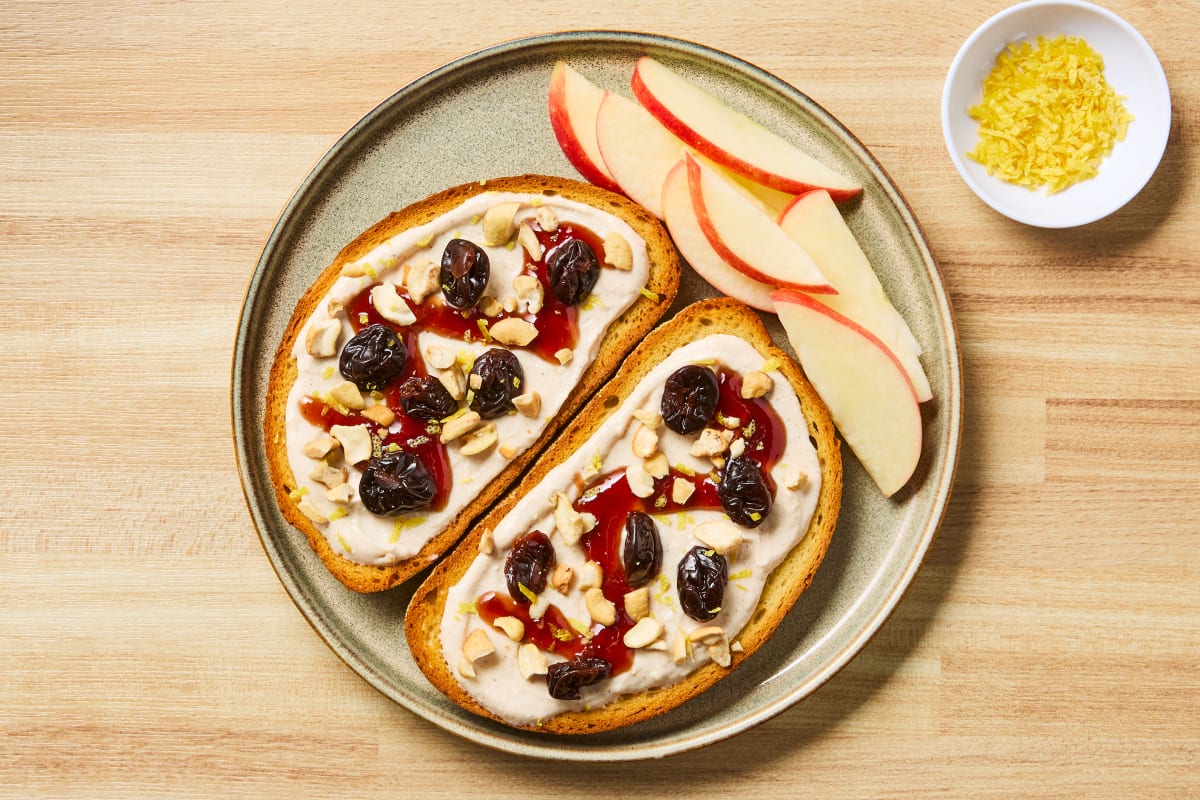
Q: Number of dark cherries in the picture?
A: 12